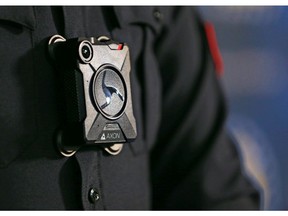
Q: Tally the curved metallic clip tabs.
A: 4